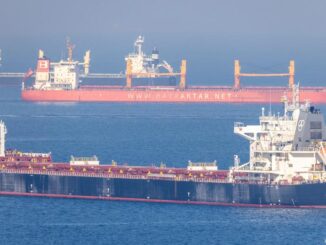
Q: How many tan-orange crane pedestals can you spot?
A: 4